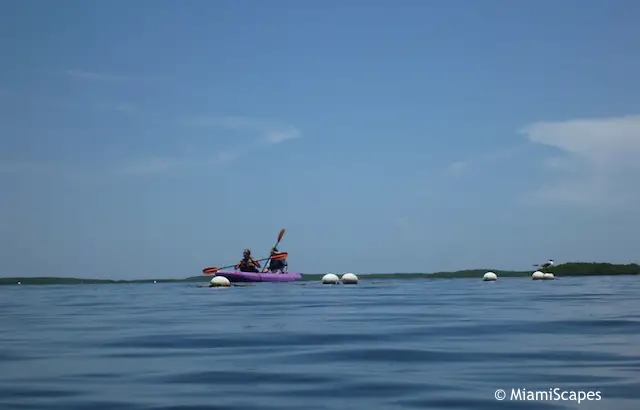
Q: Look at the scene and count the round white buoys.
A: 6